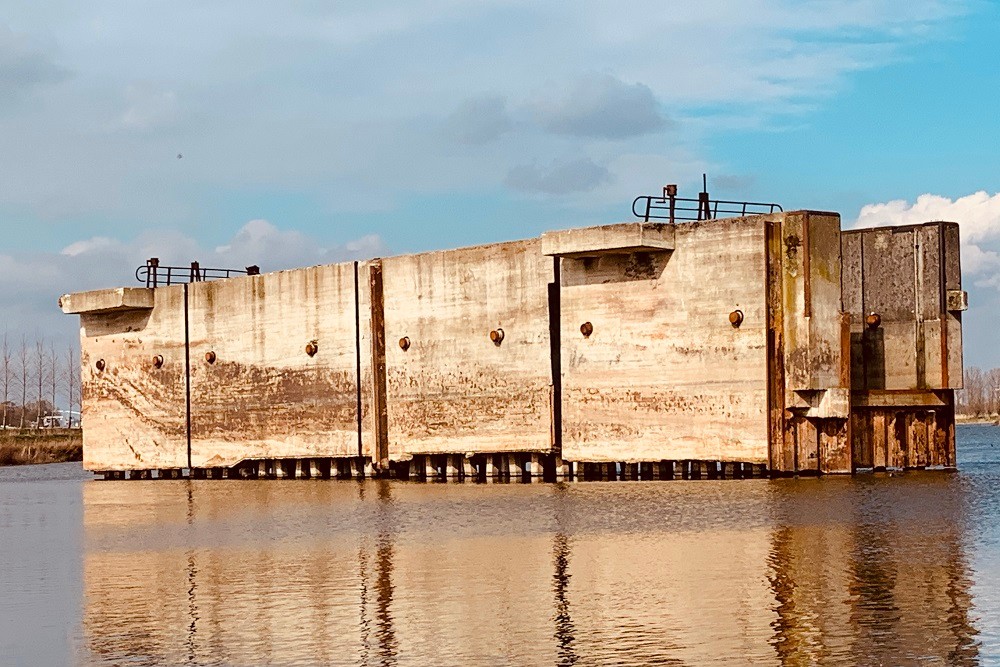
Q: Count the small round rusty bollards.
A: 9